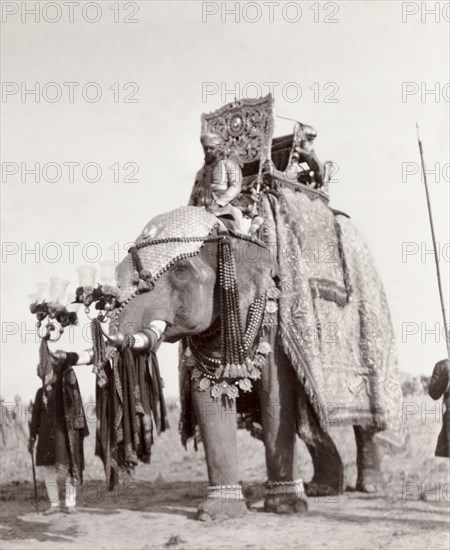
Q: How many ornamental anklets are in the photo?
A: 2